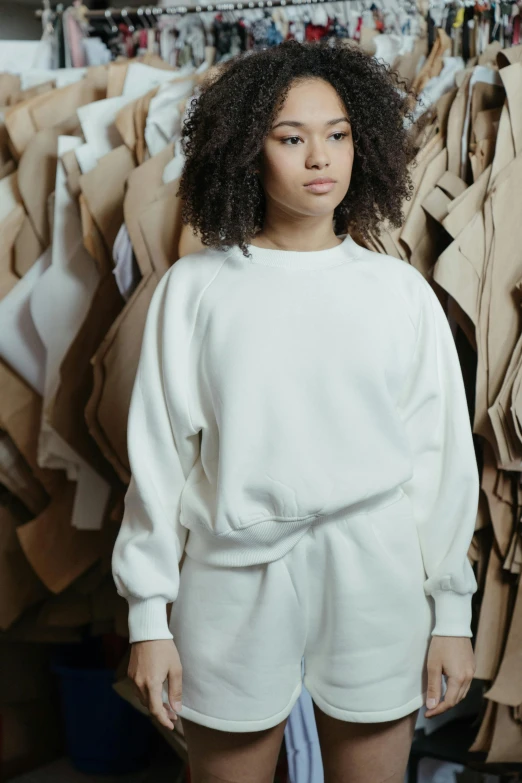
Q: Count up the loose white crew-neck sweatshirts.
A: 1